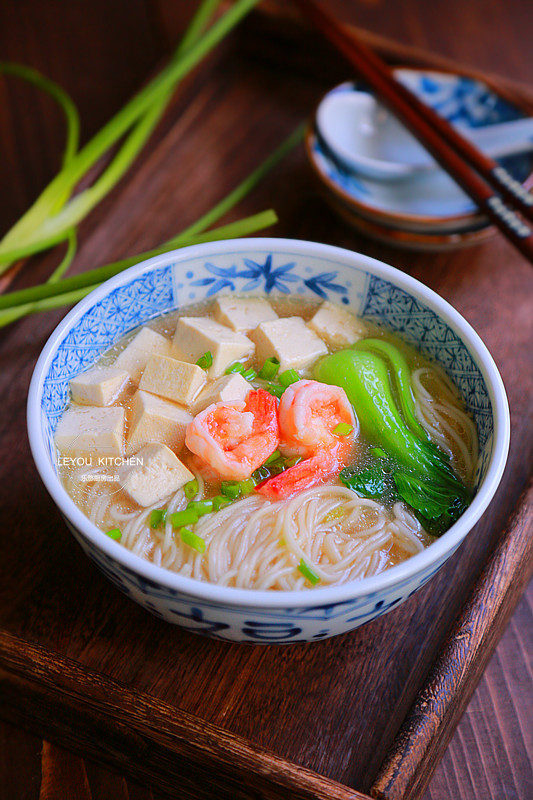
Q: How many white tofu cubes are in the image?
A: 11